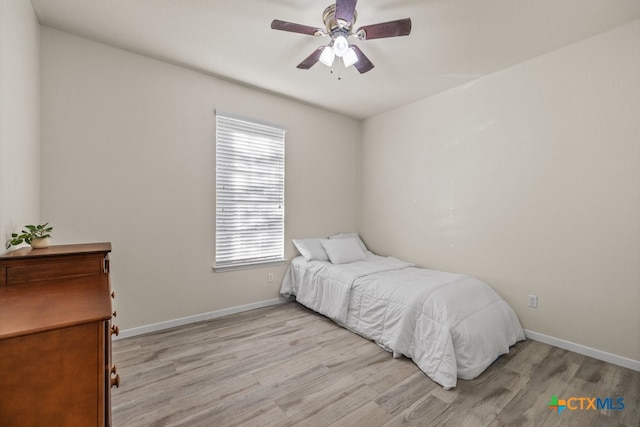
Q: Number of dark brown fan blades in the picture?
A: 5